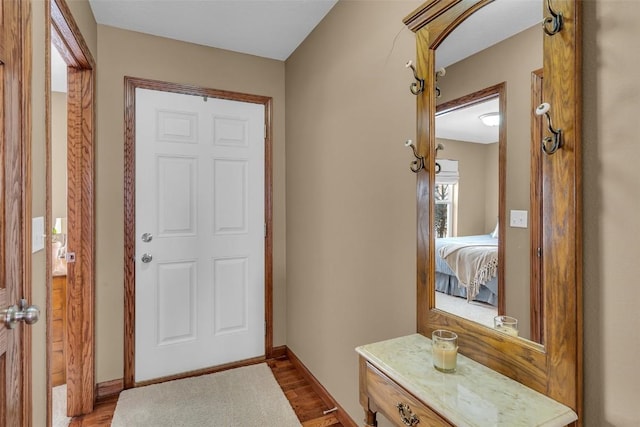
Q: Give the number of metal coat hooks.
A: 4